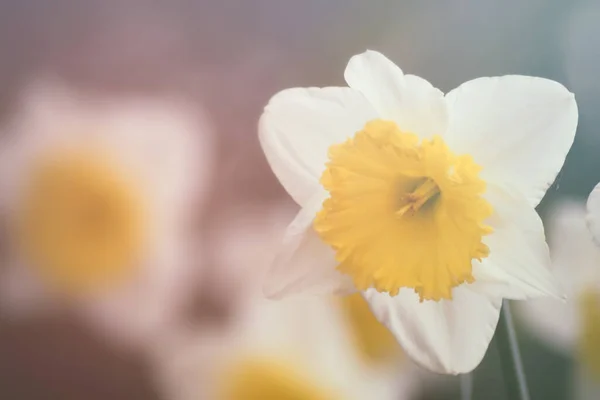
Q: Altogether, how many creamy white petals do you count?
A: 6